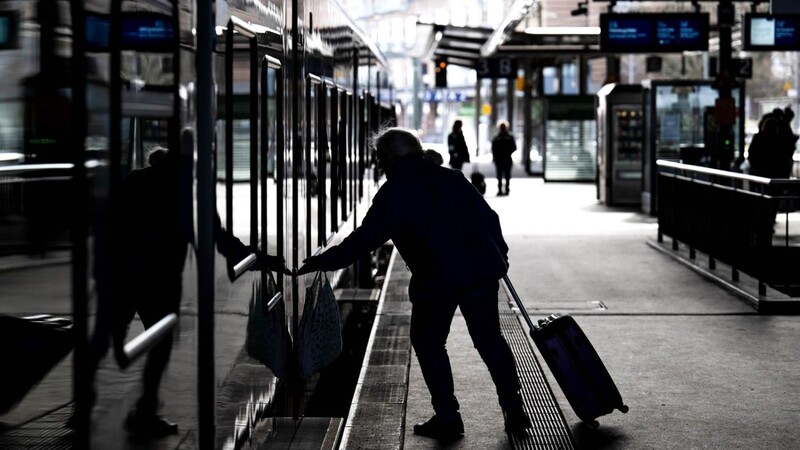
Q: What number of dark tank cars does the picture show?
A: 0